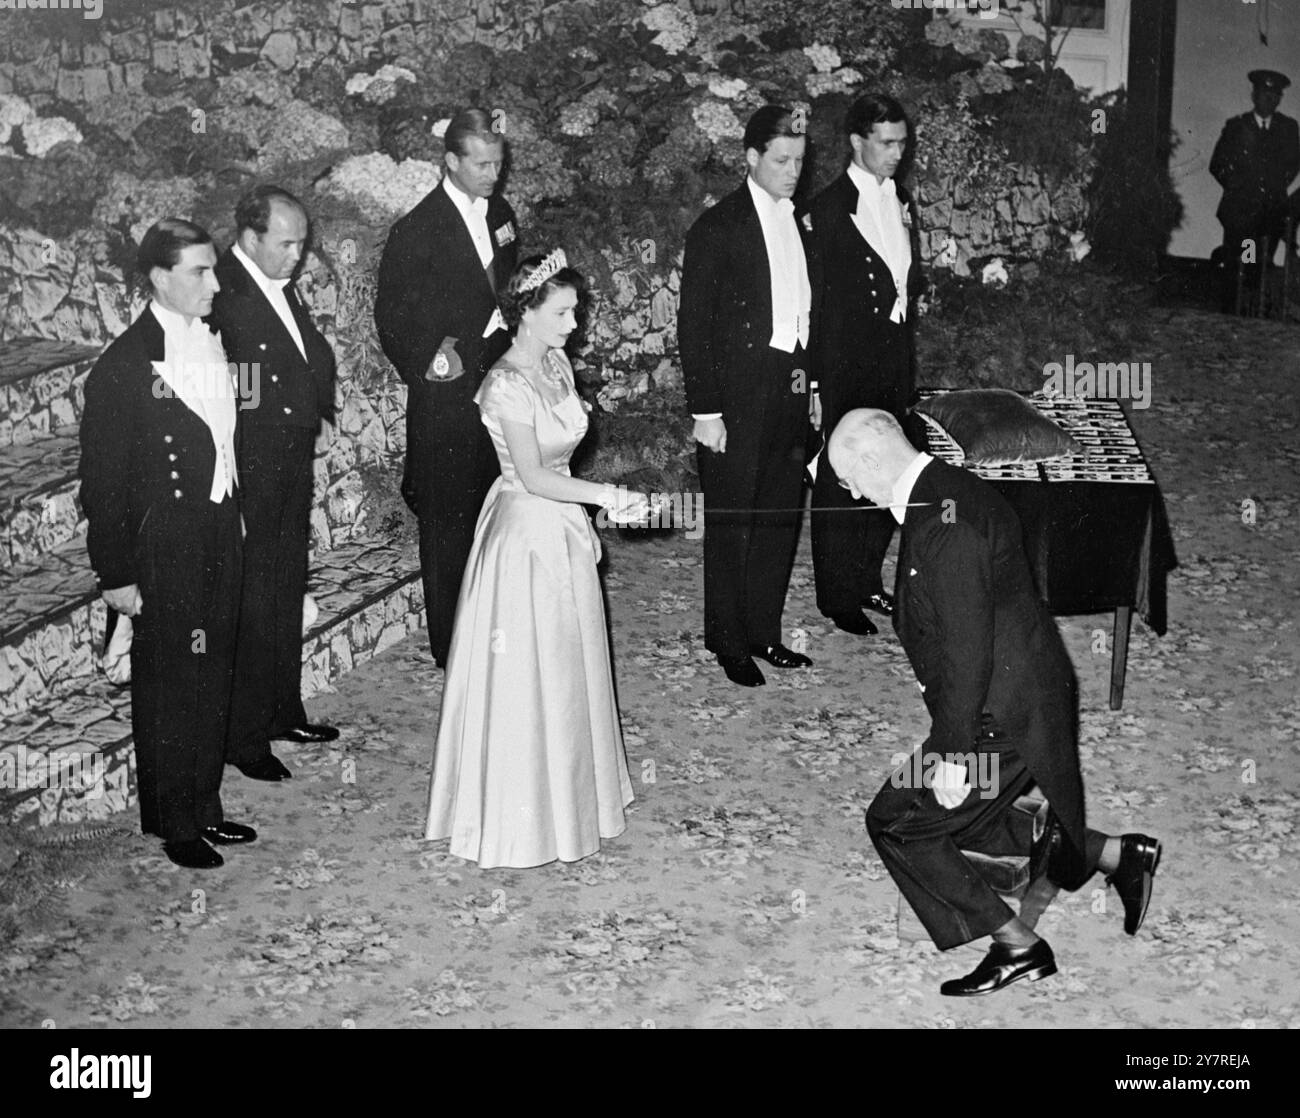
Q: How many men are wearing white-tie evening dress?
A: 6